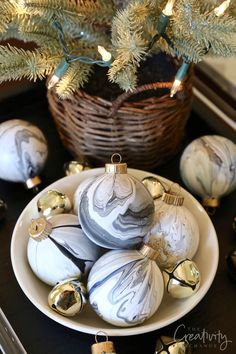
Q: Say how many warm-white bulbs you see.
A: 5